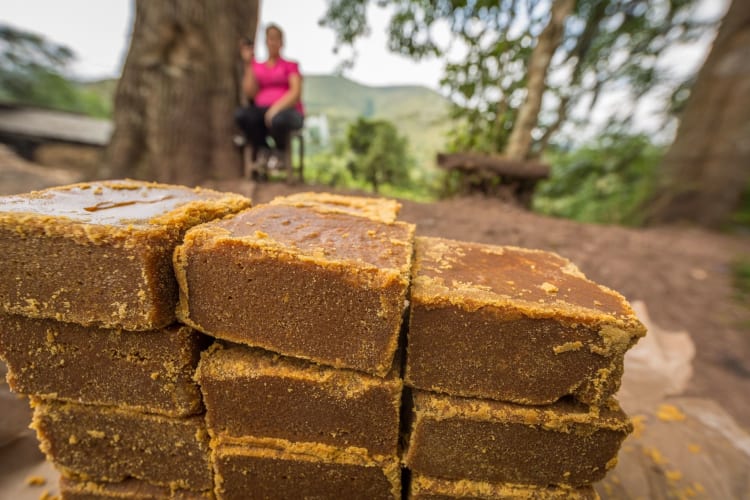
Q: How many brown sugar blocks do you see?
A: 11